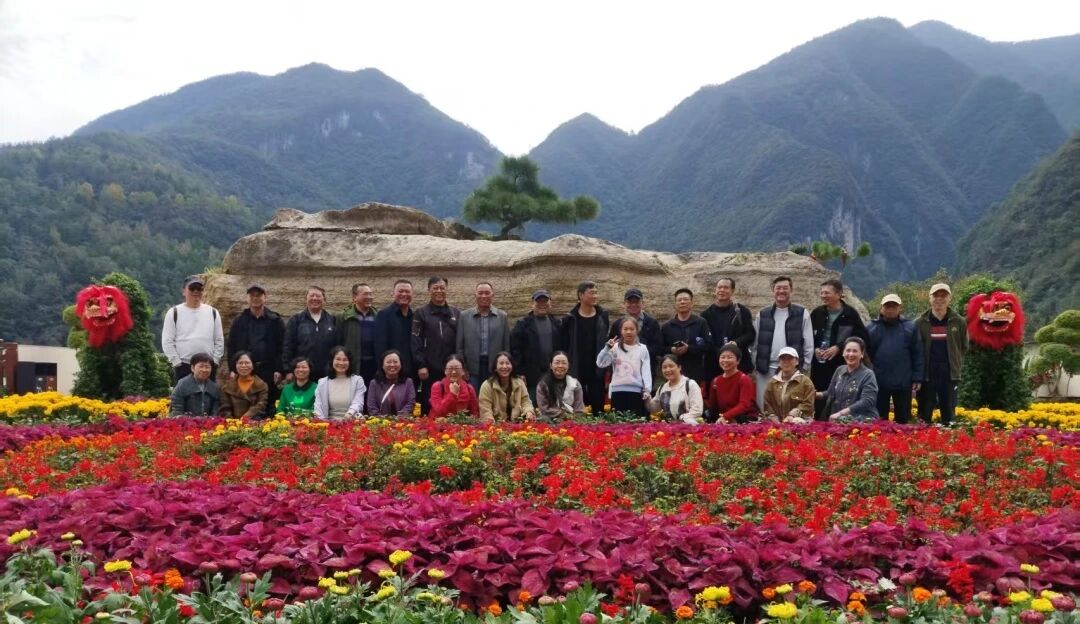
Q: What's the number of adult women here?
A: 12